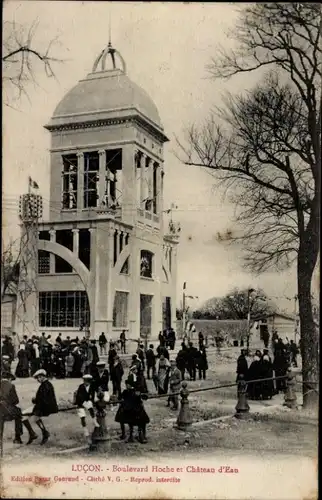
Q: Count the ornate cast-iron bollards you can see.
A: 4